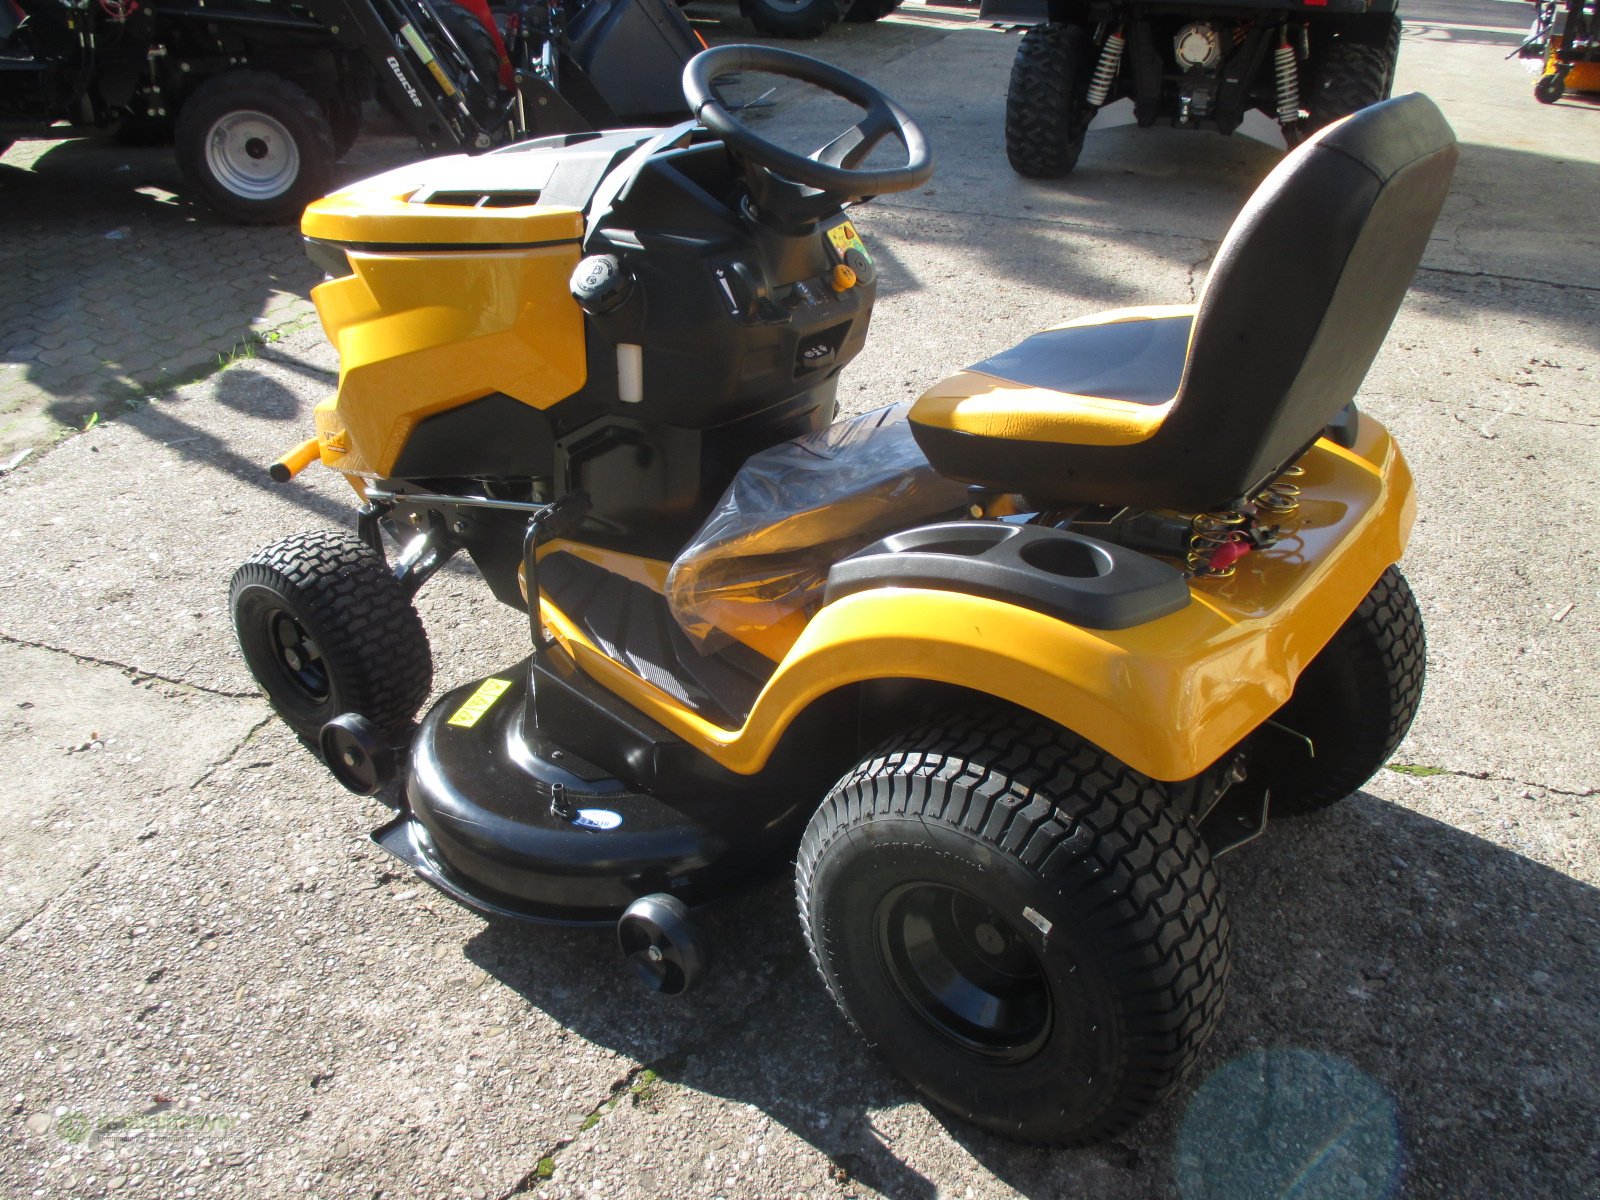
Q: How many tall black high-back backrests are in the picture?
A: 1